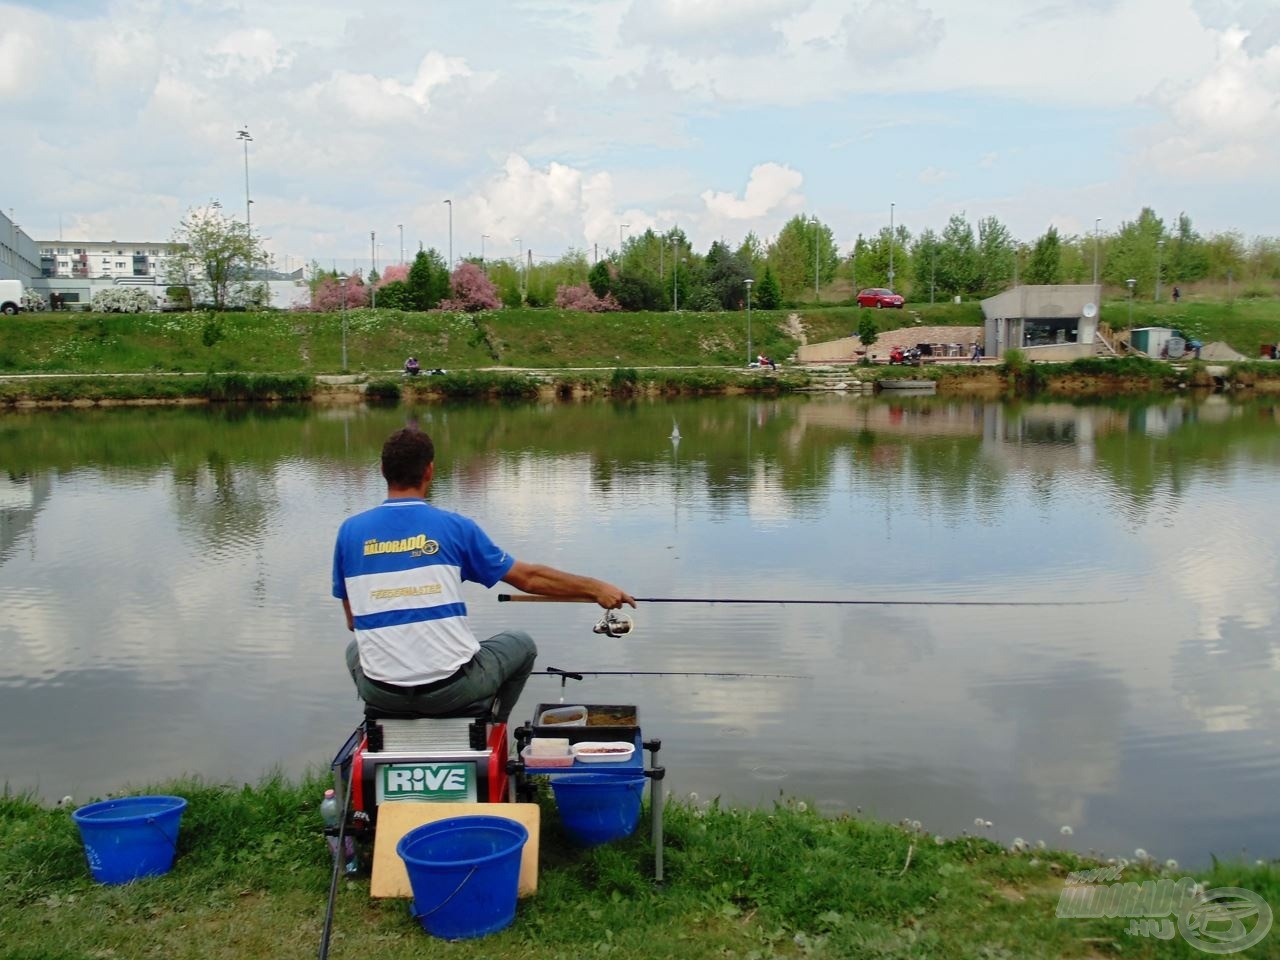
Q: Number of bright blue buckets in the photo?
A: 3